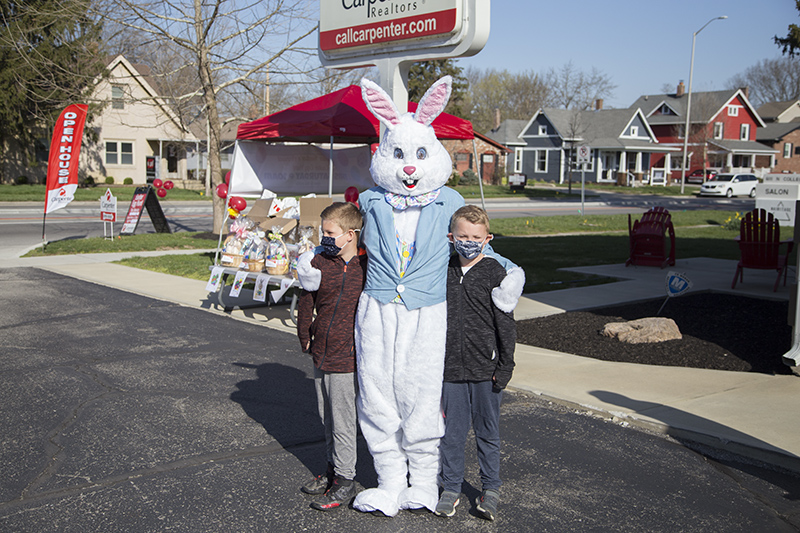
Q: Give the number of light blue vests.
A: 1